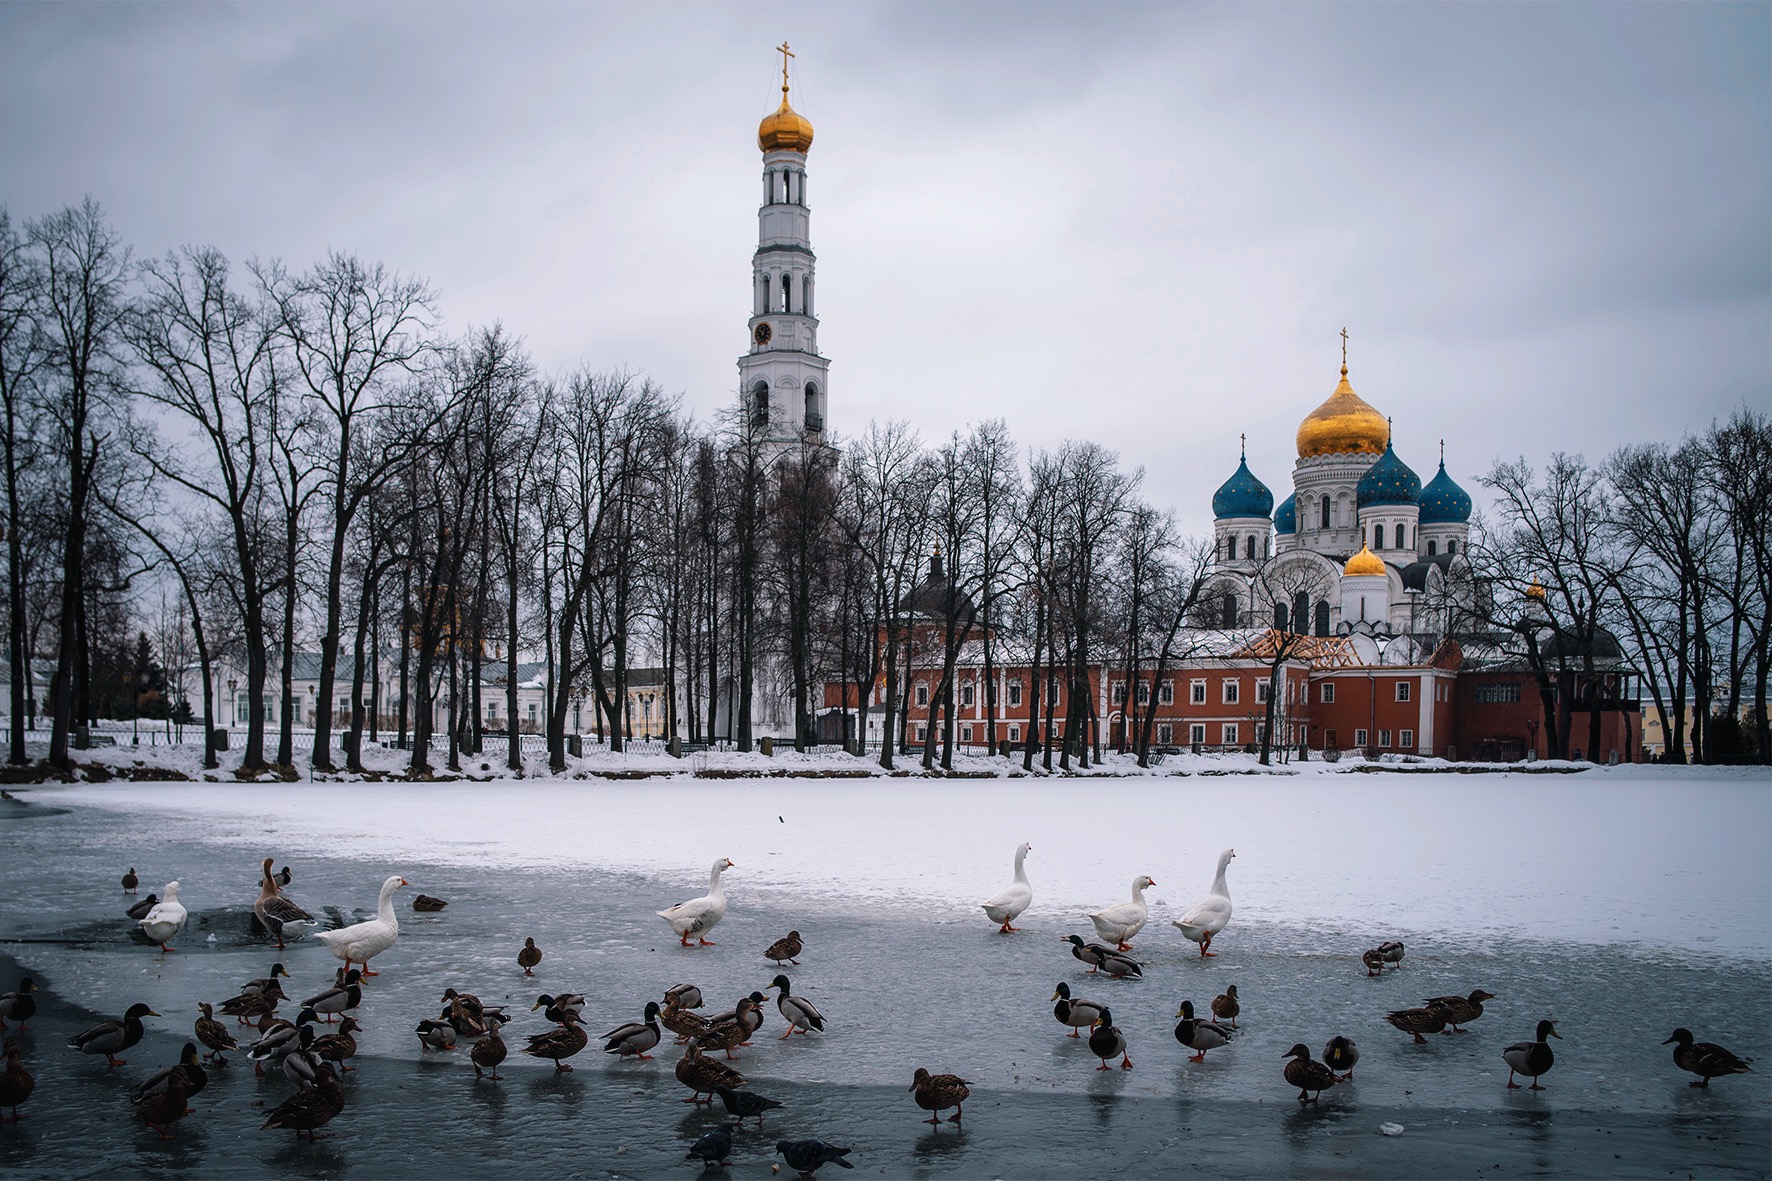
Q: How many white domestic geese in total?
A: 6